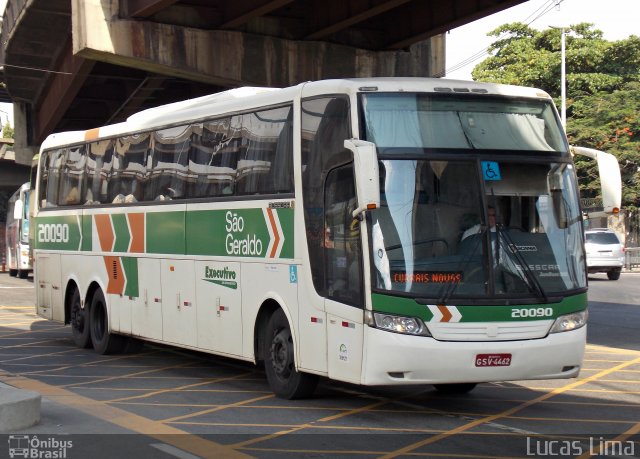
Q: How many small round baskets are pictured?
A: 0